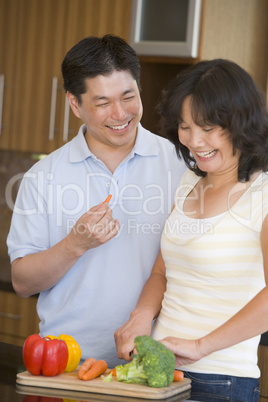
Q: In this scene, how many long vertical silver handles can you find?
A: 3